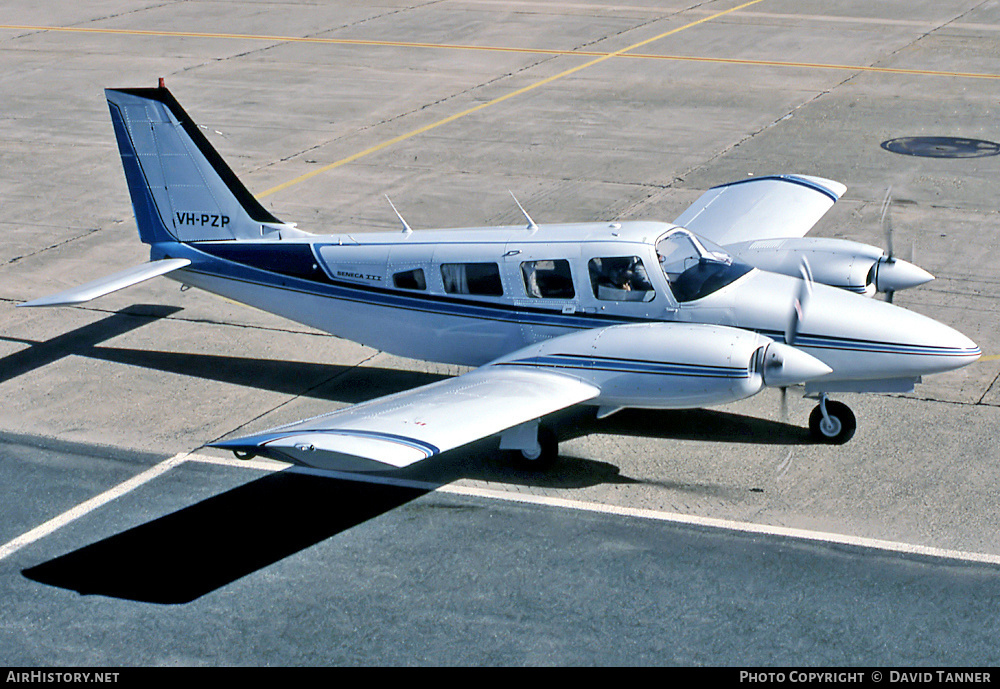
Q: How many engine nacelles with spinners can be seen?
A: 2